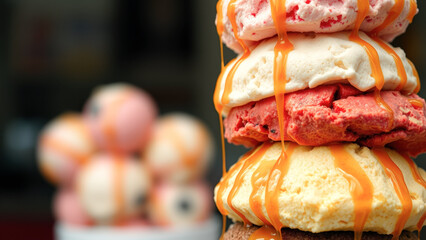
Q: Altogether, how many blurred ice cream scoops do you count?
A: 6